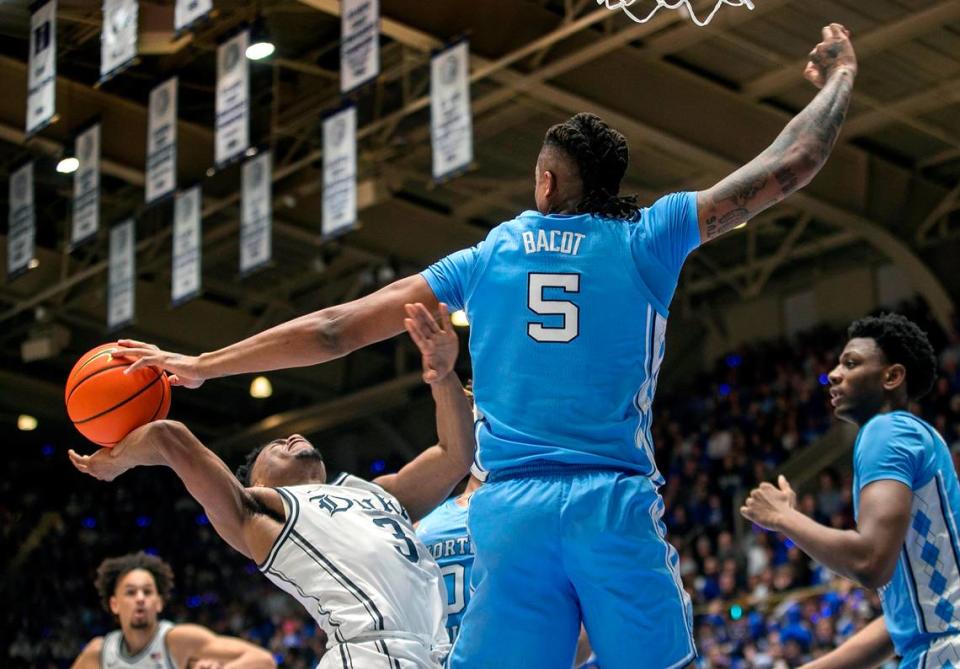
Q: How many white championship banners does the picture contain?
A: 13